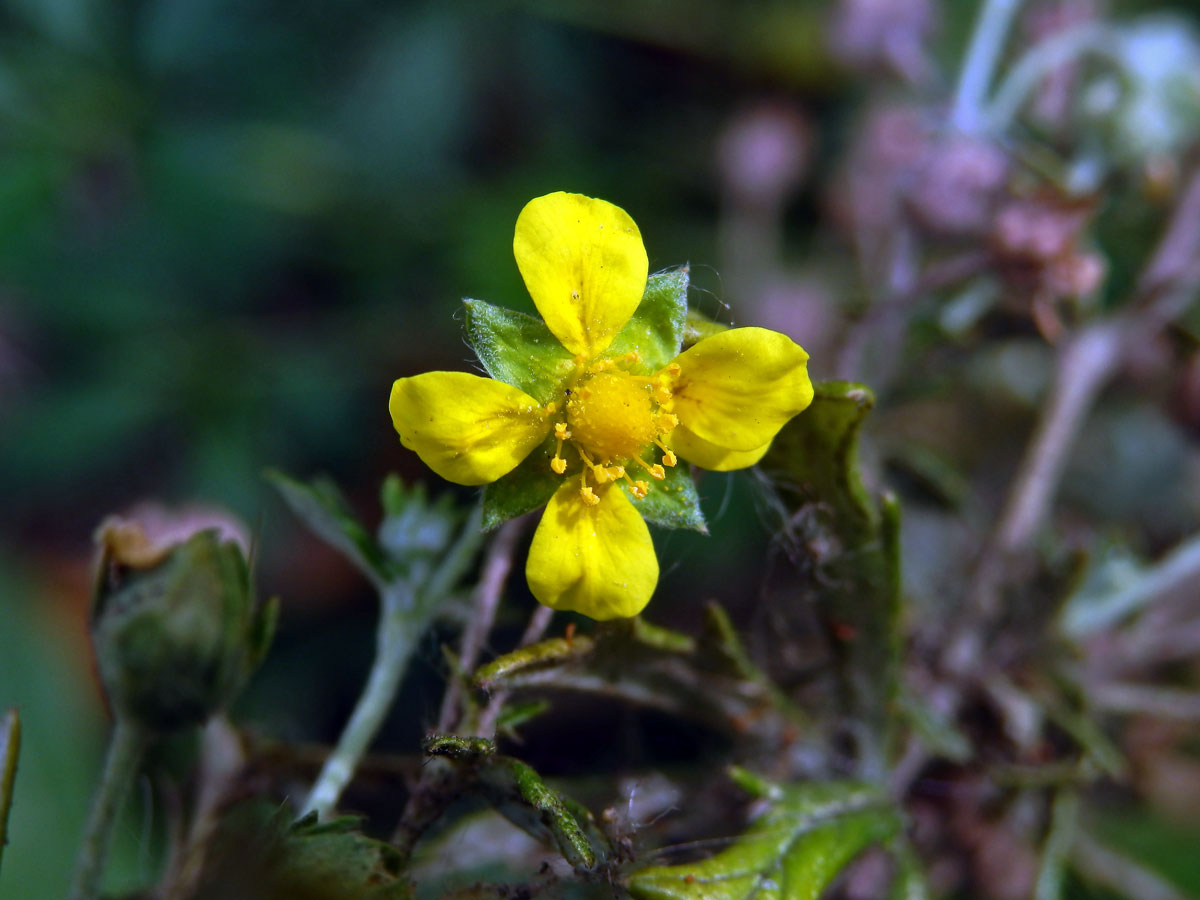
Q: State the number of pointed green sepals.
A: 4